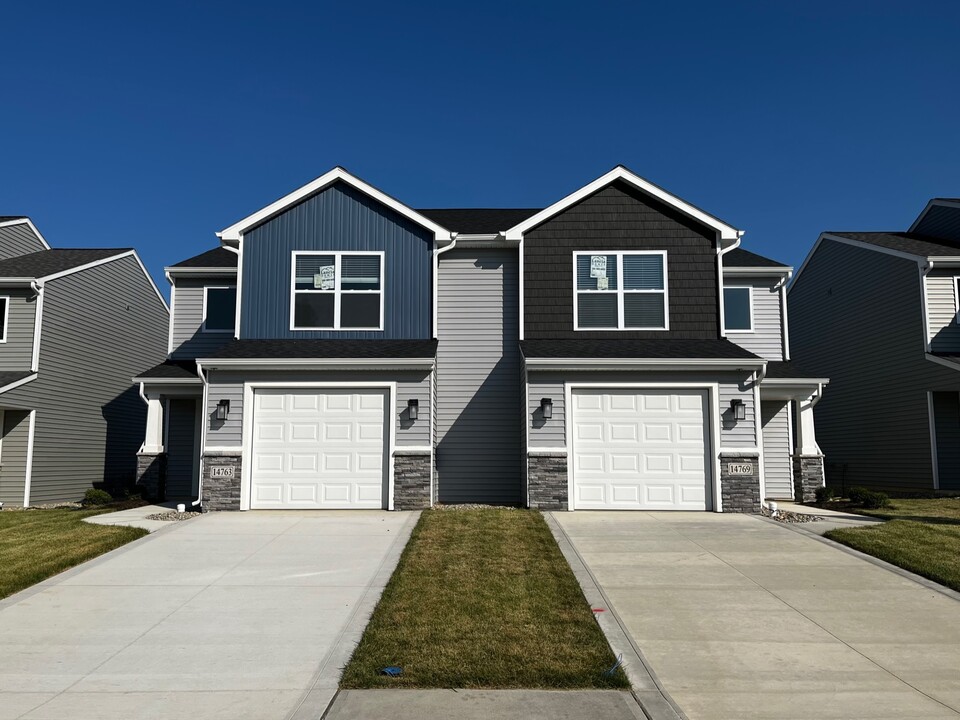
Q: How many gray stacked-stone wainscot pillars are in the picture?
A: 6